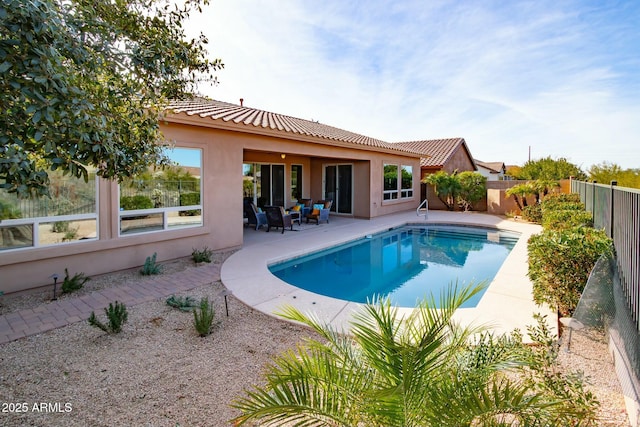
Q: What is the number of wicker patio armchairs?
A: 4